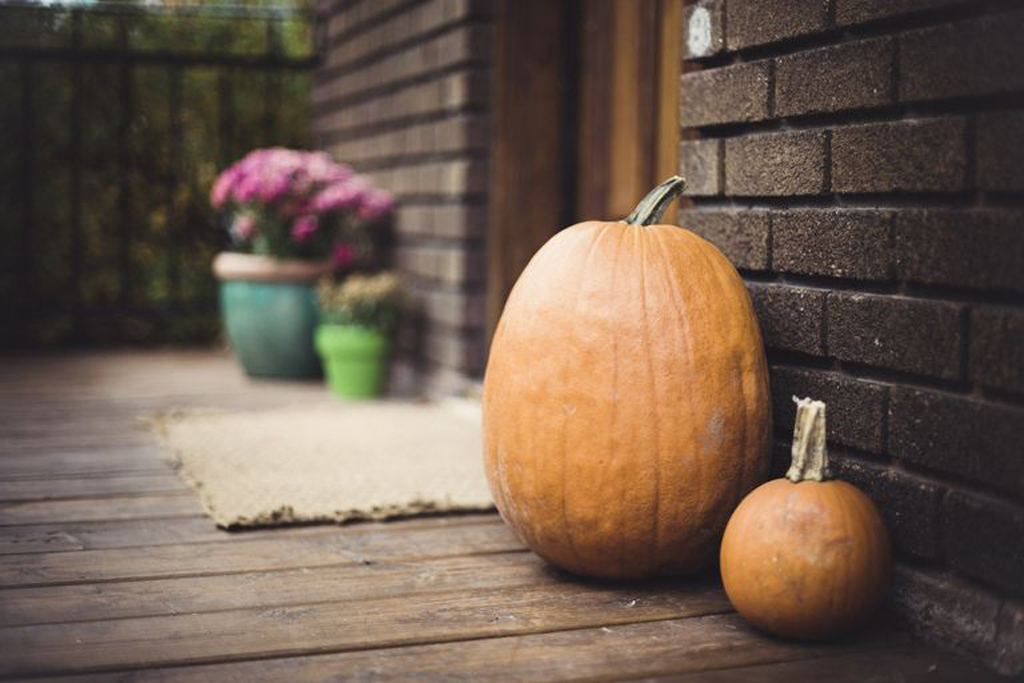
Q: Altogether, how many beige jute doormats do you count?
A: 1